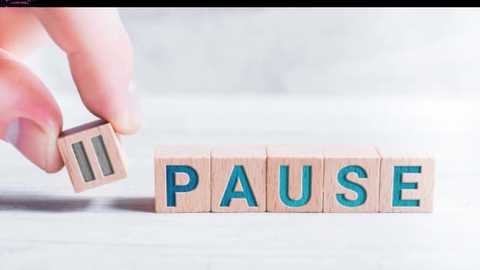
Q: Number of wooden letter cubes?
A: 5